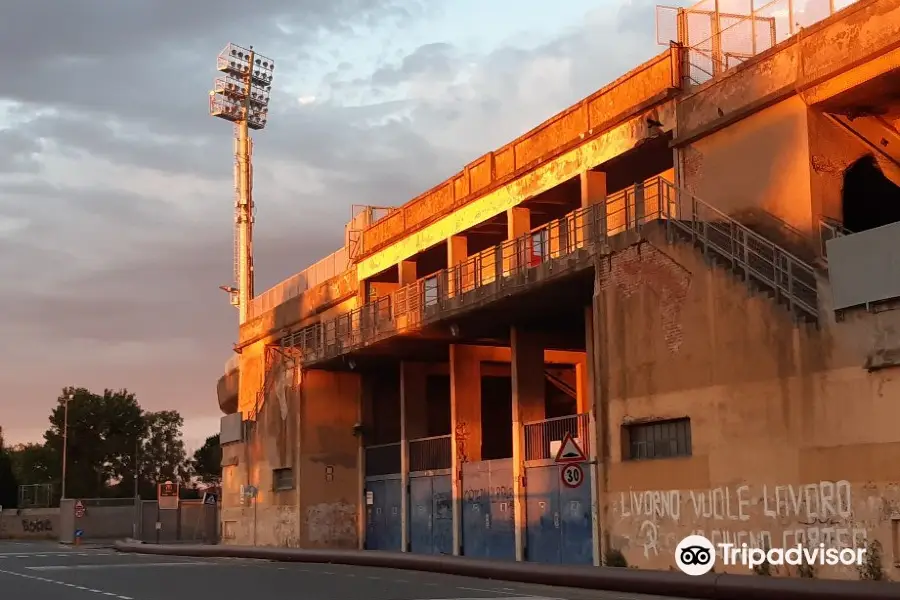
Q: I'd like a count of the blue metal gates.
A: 4